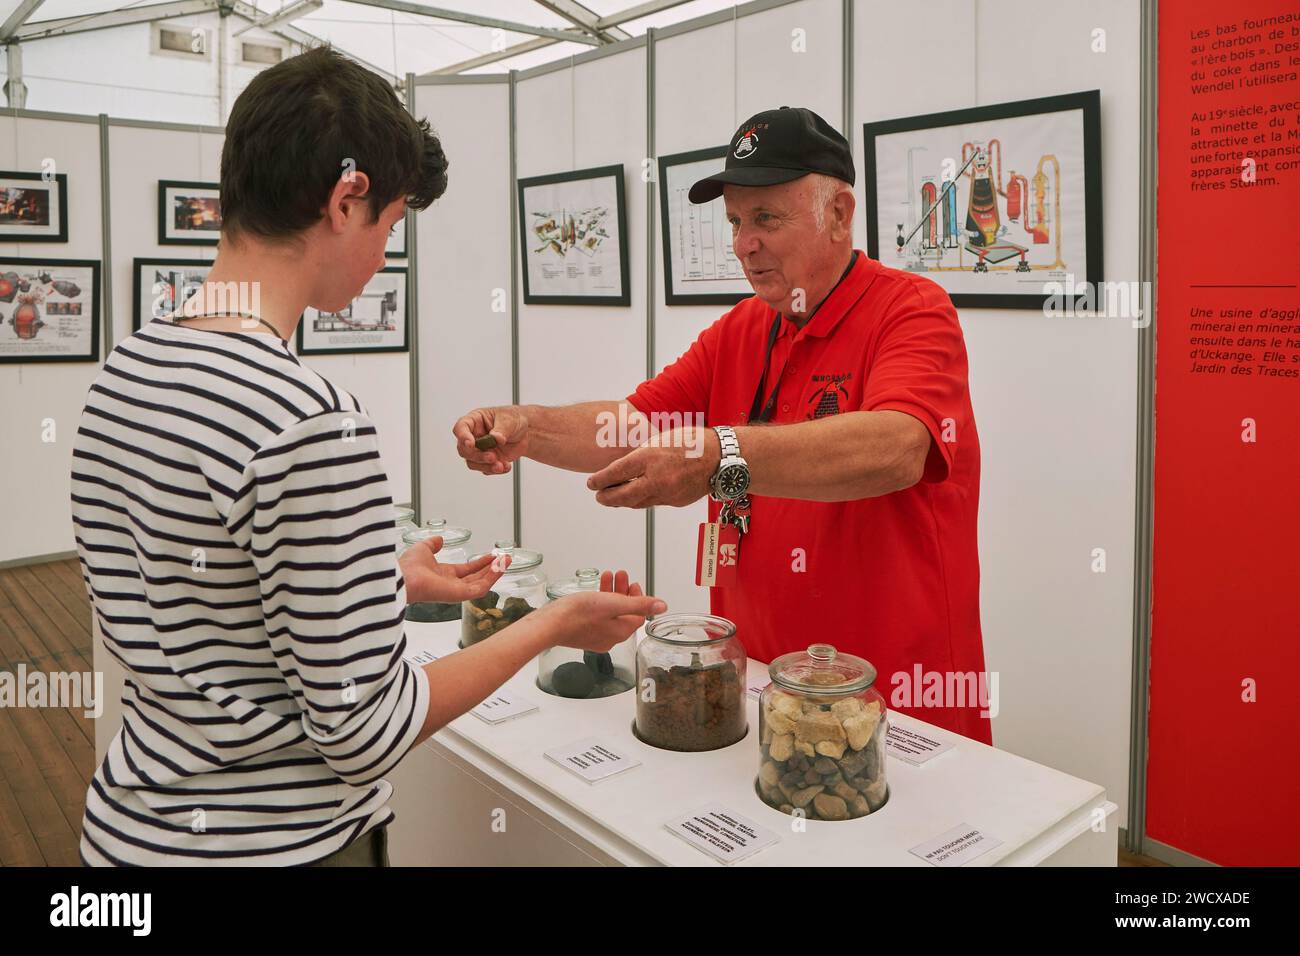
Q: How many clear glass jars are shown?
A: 6